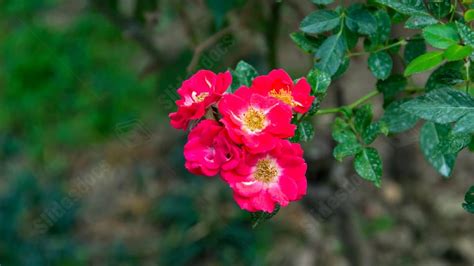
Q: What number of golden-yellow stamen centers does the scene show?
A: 4